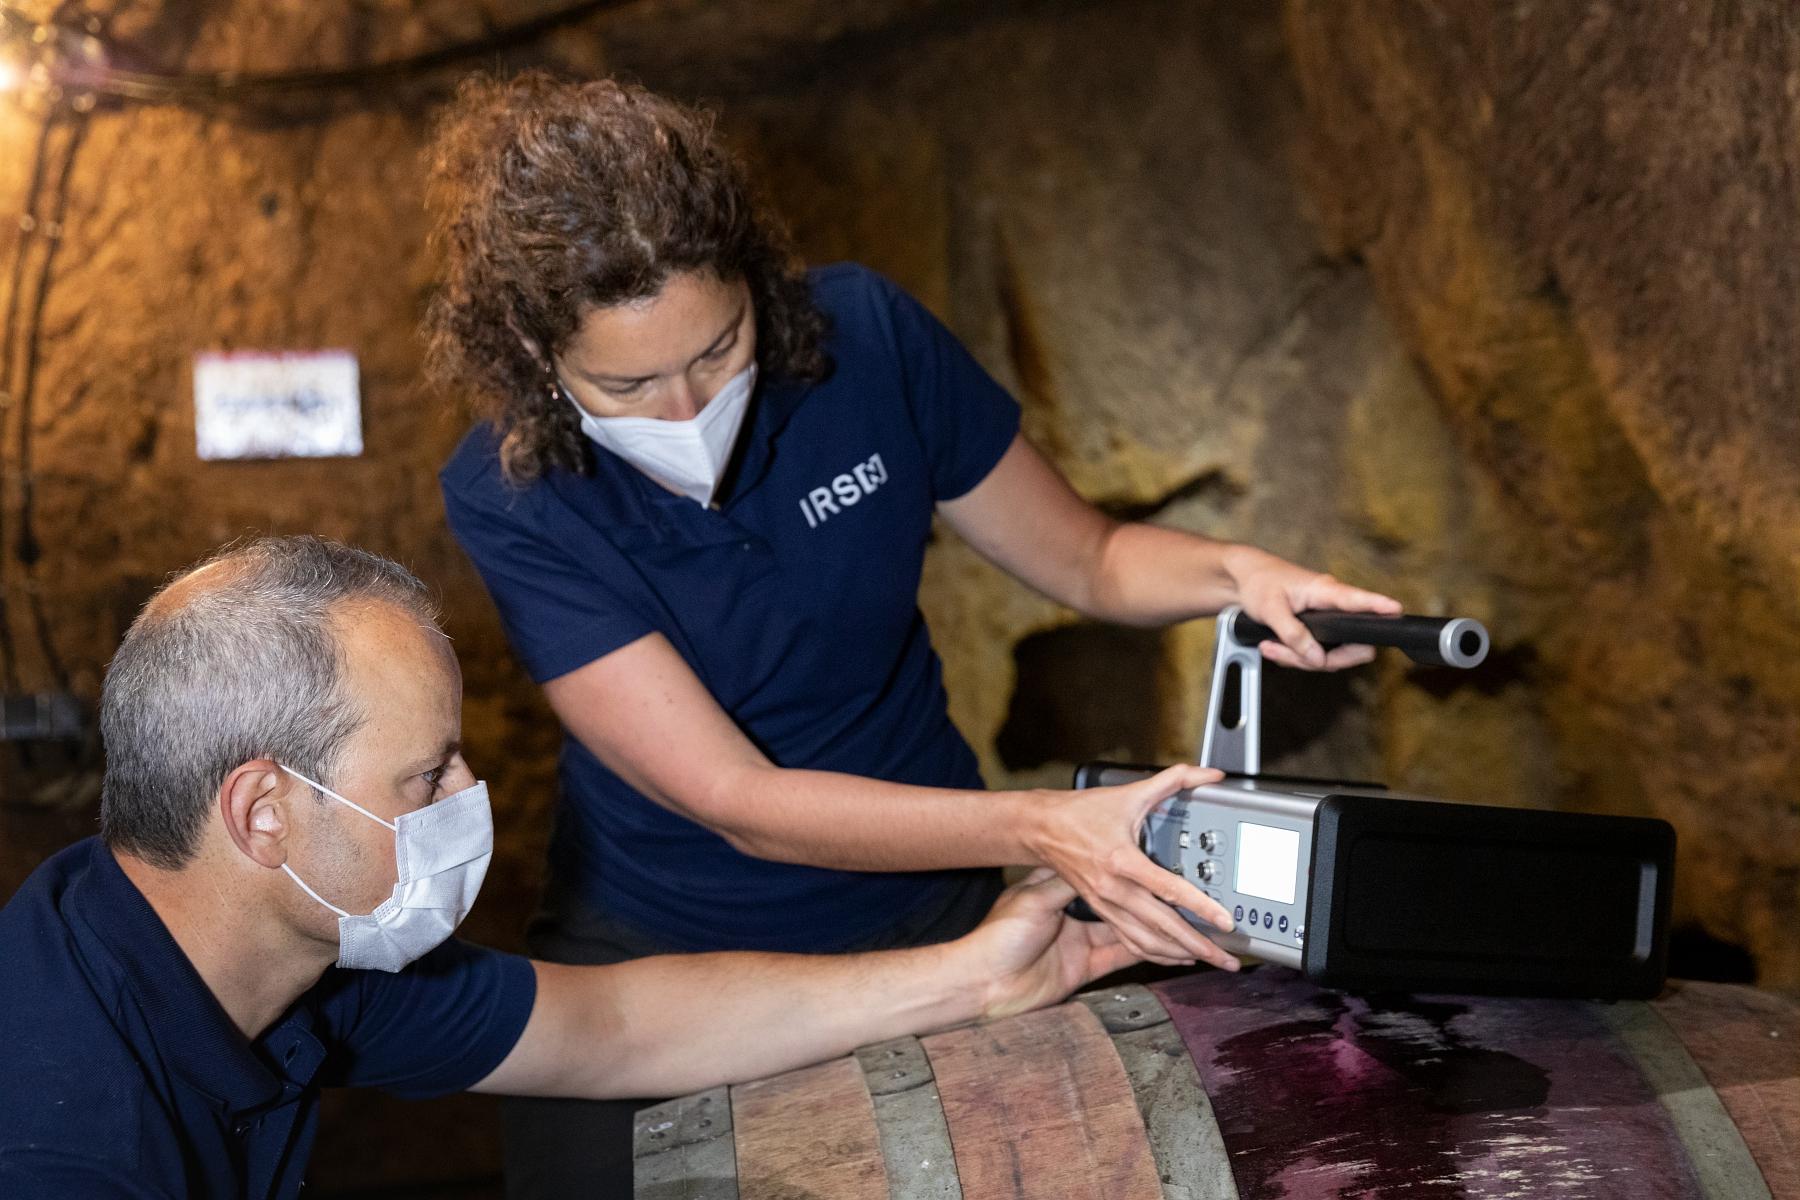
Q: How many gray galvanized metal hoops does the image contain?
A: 4